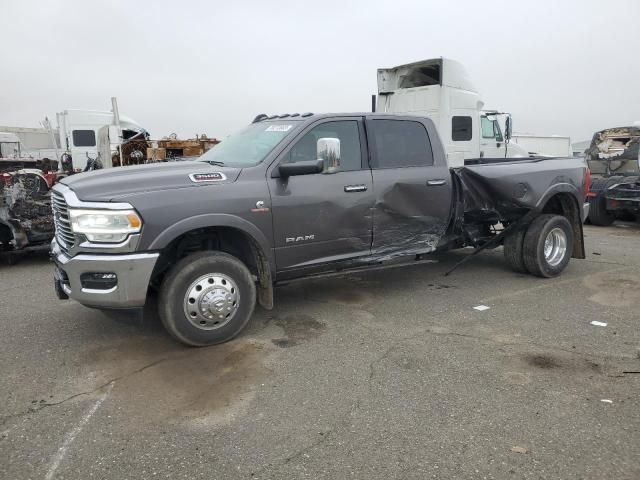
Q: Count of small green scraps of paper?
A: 0